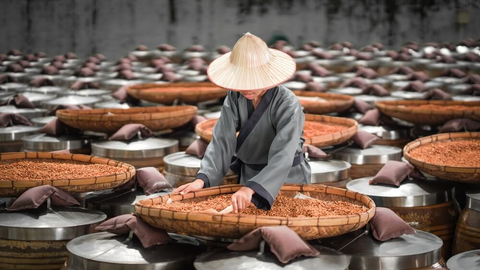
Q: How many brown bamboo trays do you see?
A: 8